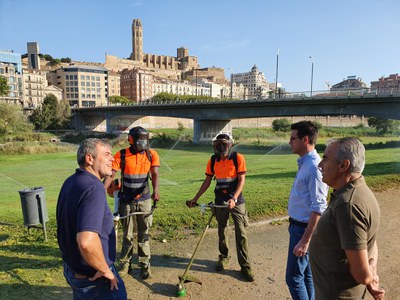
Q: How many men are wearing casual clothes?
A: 3